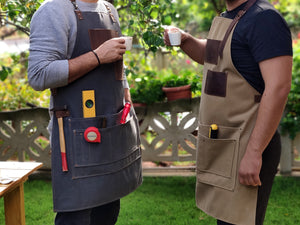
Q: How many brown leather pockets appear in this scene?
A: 4